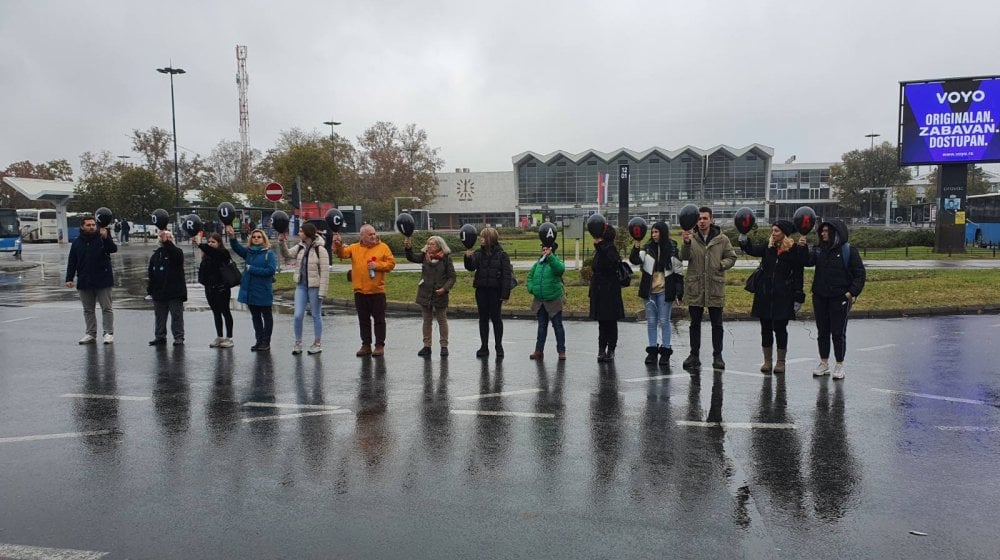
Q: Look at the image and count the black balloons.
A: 14